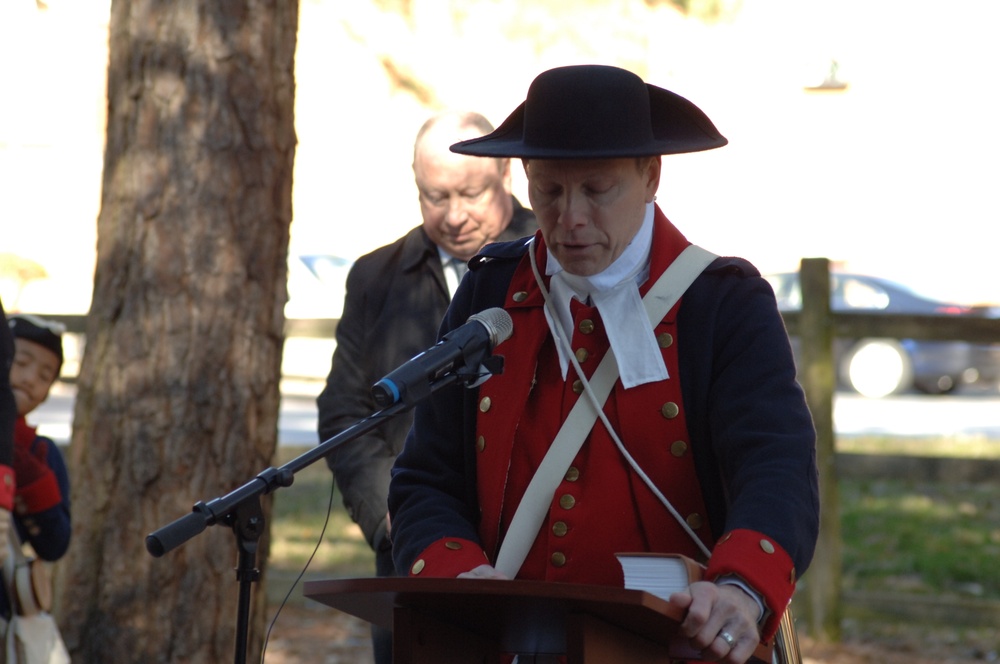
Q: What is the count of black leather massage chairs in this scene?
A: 0